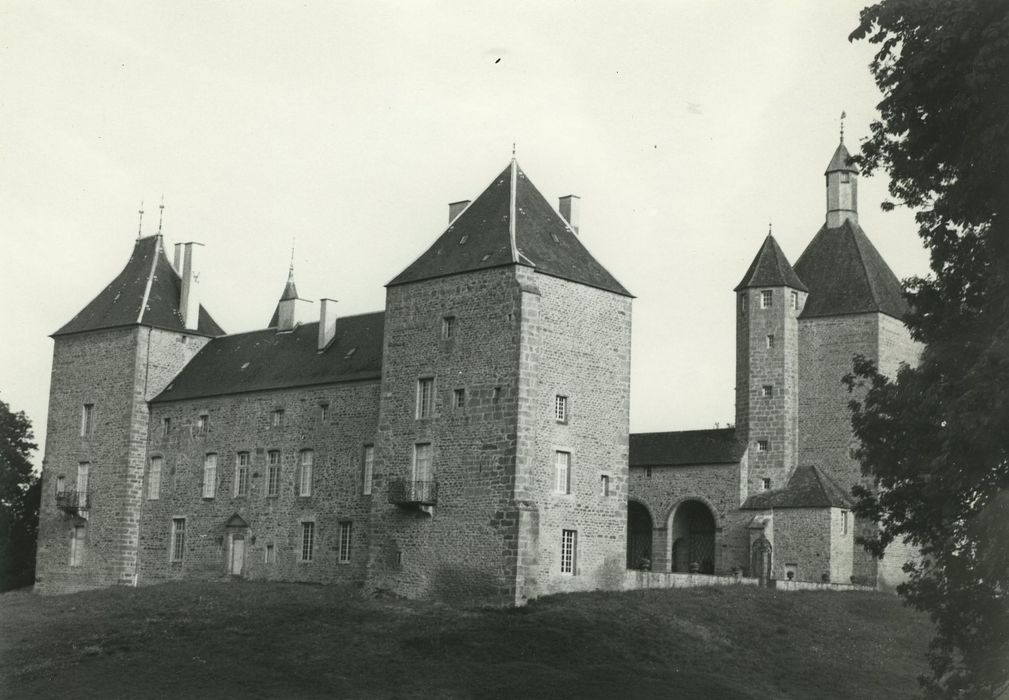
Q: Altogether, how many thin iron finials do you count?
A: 6